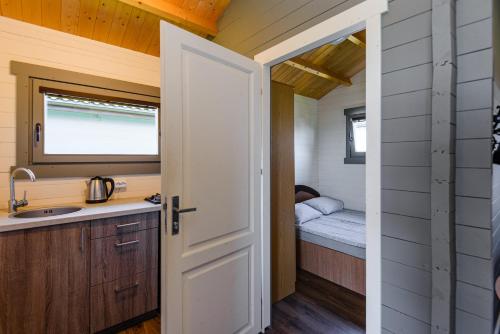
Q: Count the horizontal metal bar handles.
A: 3